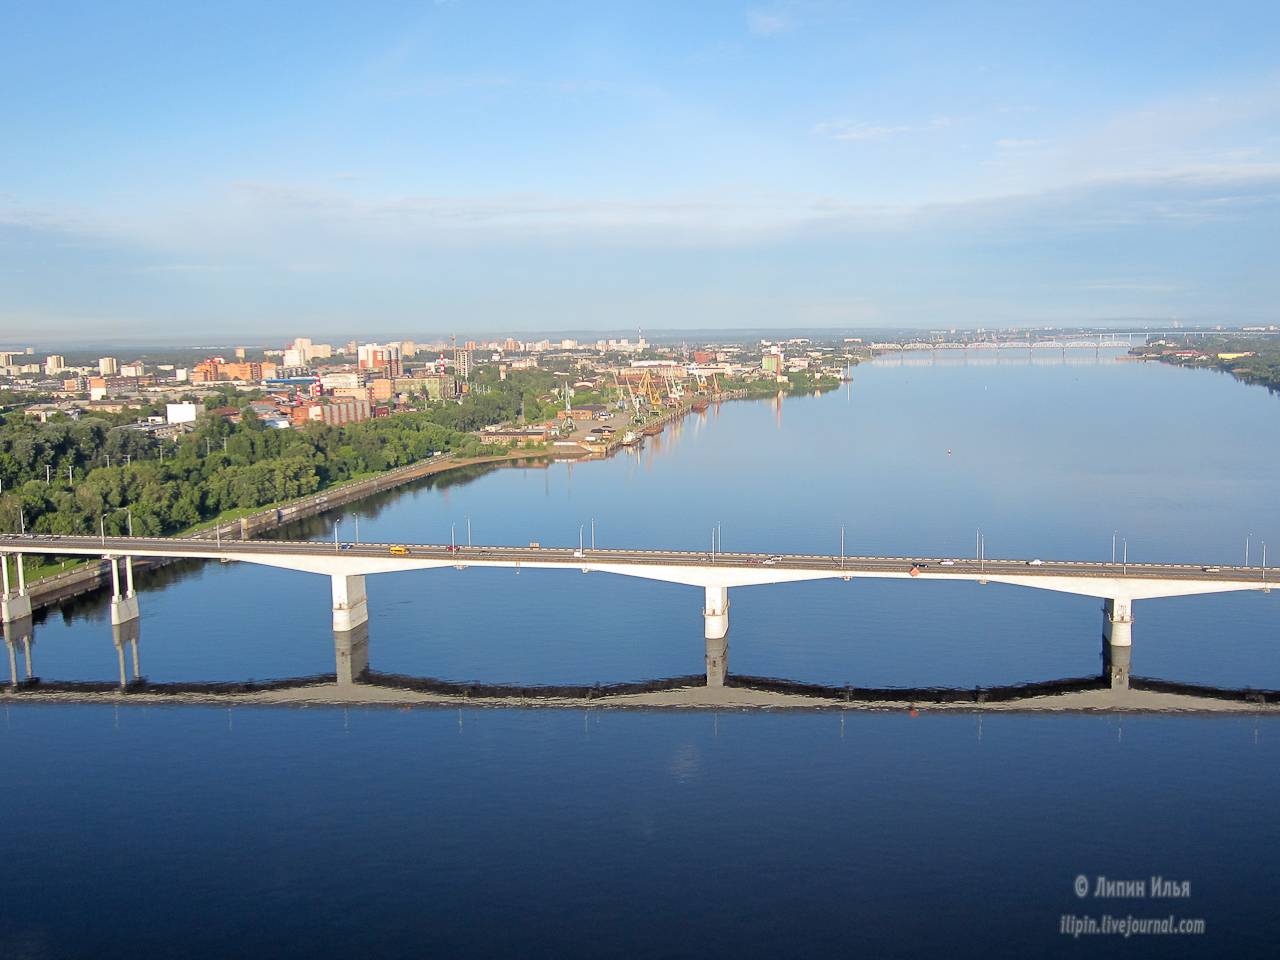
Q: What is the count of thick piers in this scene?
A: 3